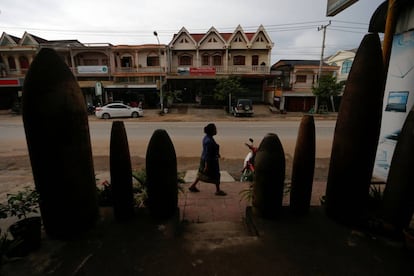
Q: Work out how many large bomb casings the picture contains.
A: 7